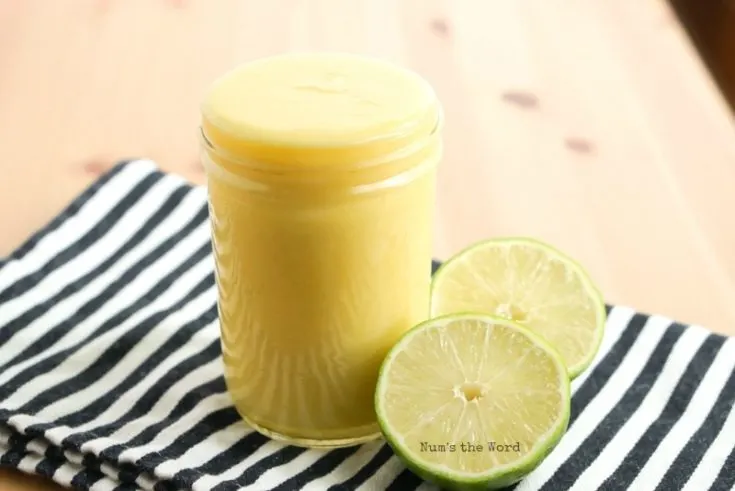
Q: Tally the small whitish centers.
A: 2